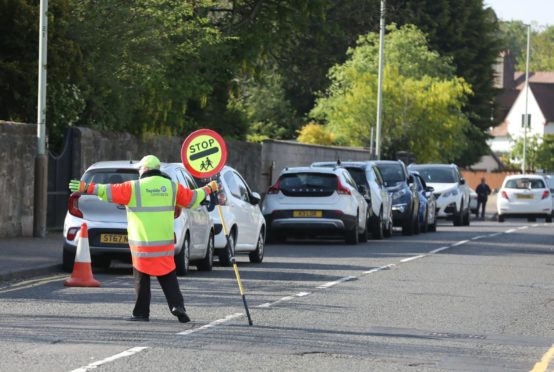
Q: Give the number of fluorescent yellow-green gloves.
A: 2